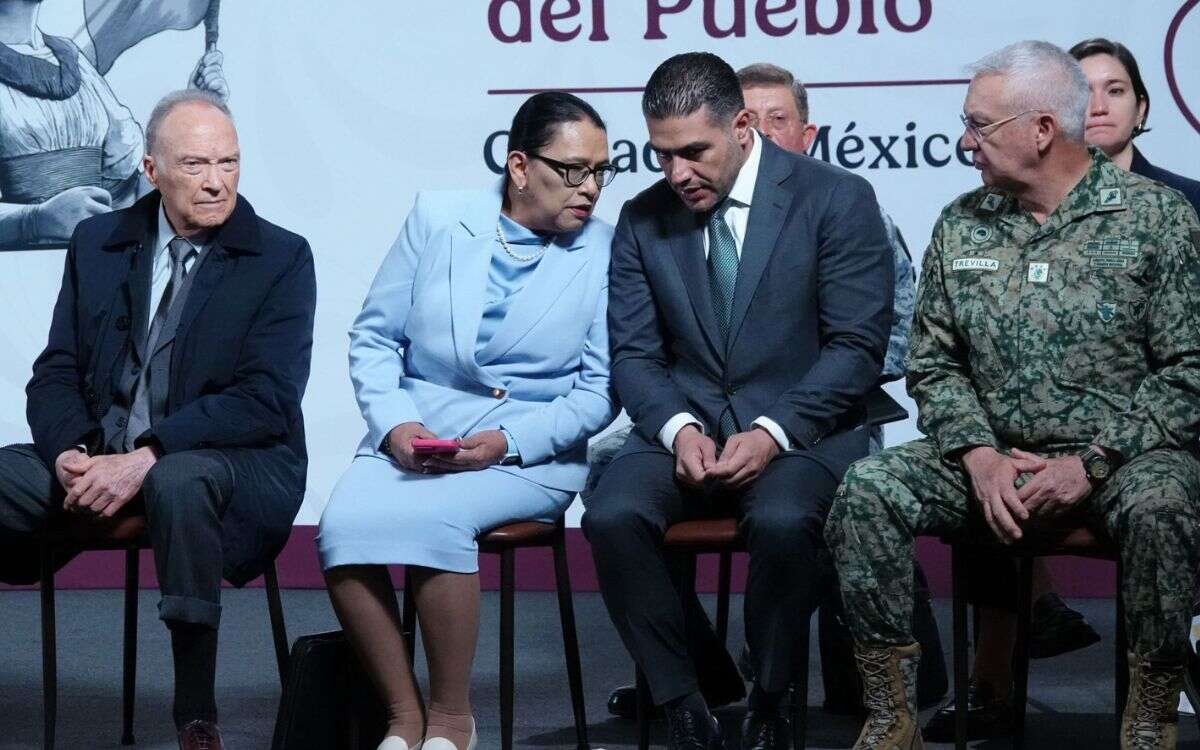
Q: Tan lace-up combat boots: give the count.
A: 2